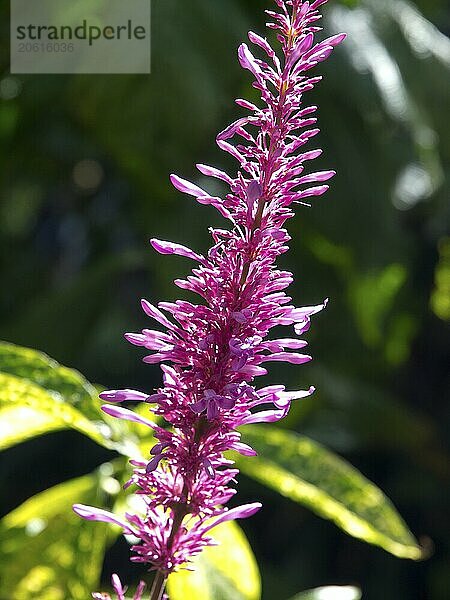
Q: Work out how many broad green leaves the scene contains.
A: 4